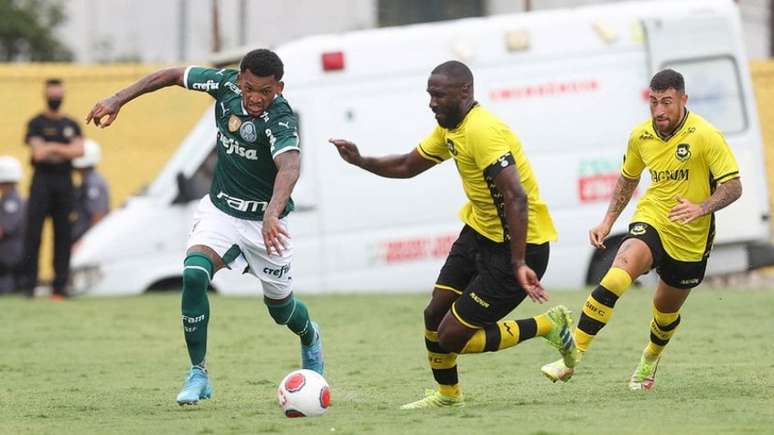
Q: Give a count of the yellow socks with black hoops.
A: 4